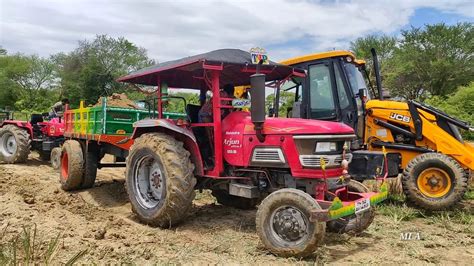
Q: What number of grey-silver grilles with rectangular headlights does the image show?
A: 1